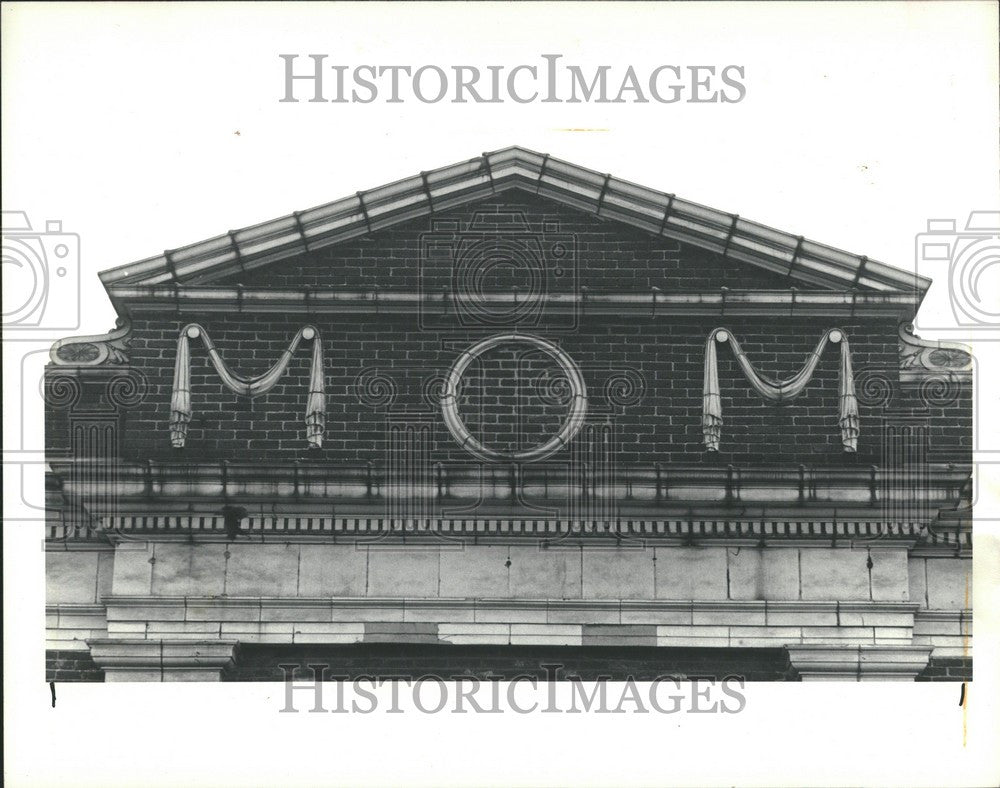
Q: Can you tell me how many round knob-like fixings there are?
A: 4